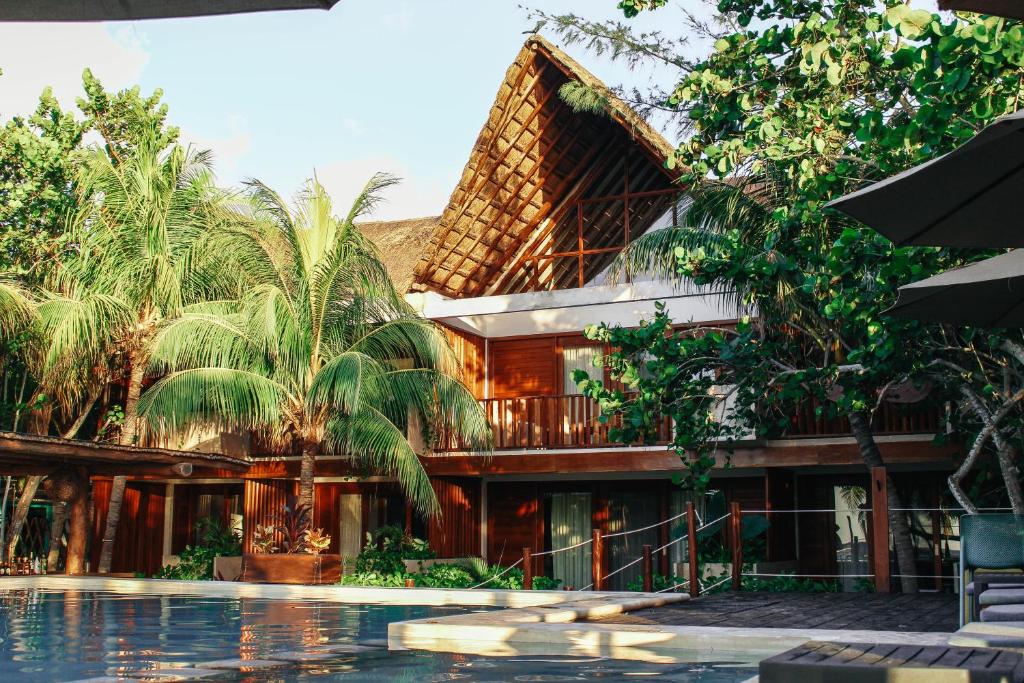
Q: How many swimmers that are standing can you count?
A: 0